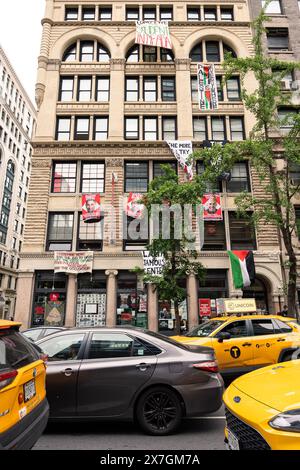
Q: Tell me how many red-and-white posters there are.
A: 3